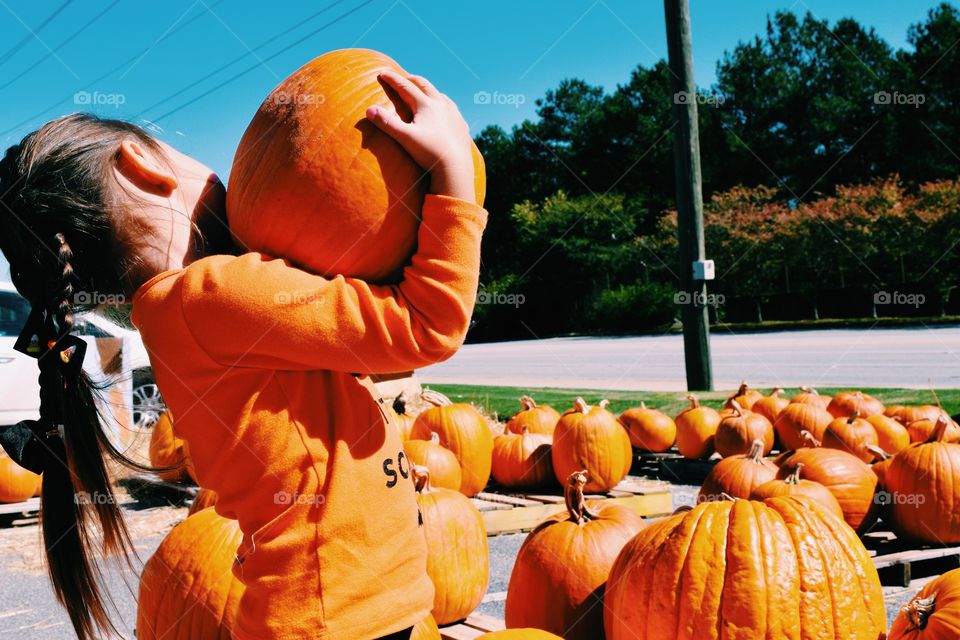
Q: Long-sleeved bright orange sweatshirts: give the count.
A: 1